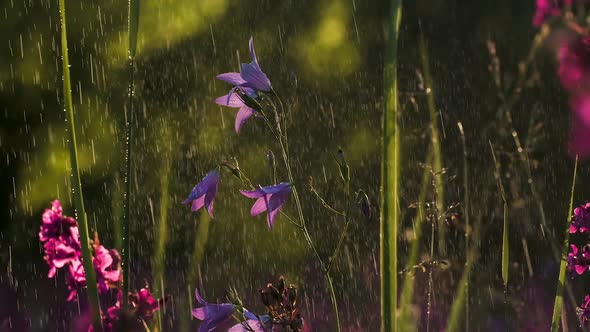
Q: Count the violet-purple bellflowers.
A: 6